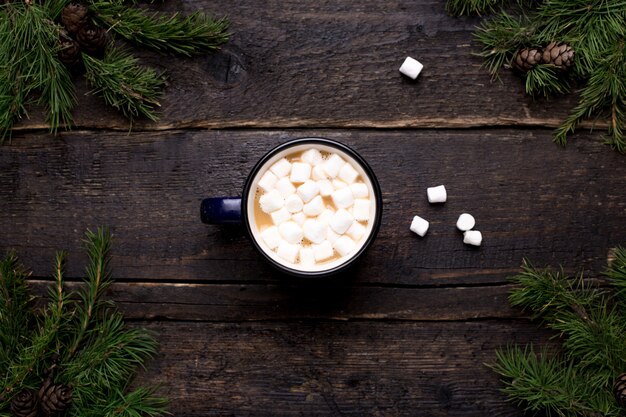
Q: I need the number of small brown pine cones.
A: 8